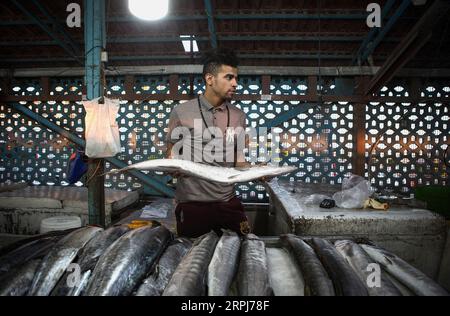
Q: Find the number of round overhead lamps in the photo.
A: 1